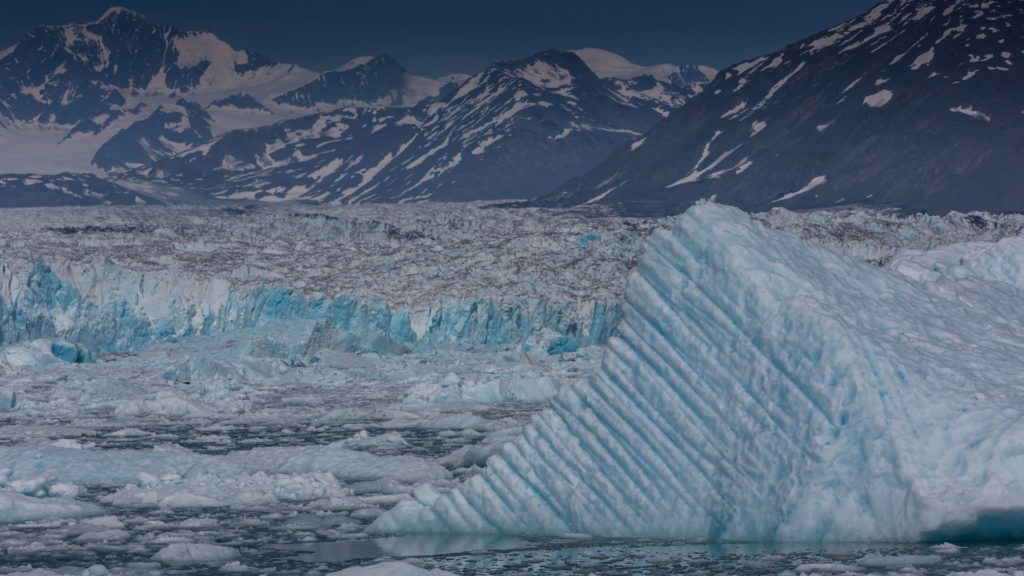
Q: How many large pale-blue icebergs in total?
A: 1